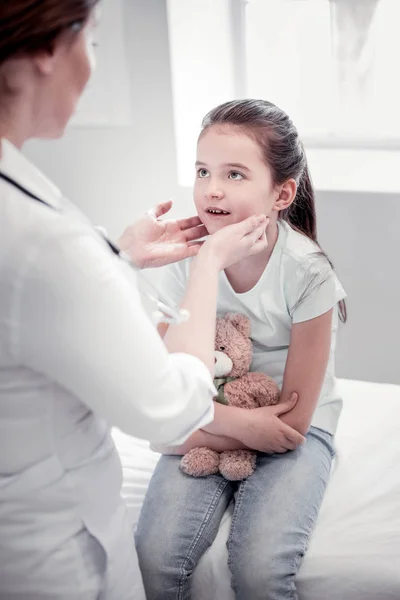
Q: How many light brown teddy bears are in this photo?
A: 1